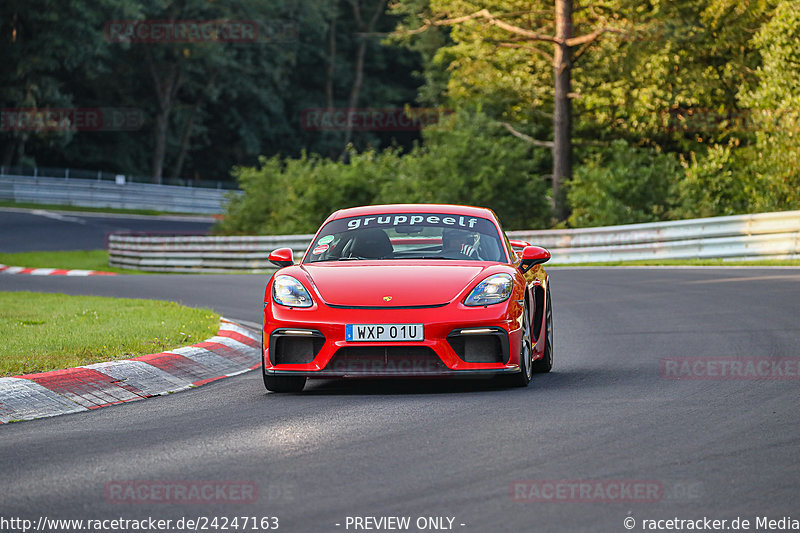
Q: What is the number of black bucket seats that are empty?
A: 1